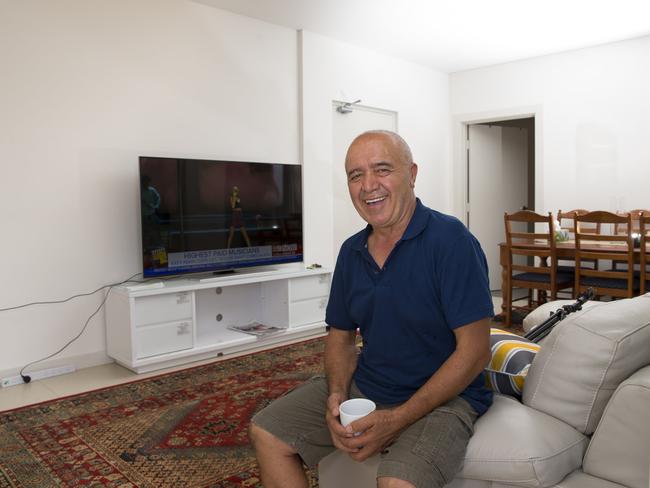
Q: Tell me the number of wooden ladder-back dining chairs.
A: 5